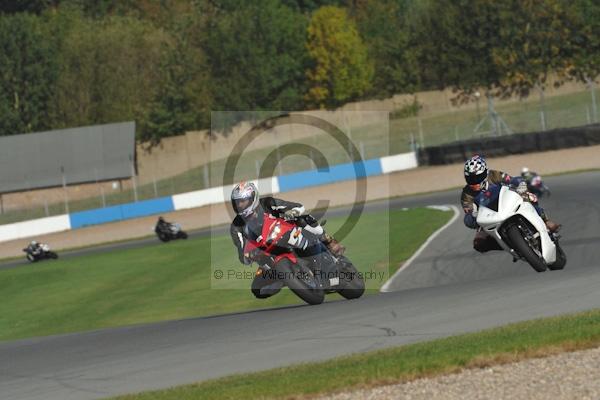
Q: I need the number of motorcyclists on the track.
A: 5